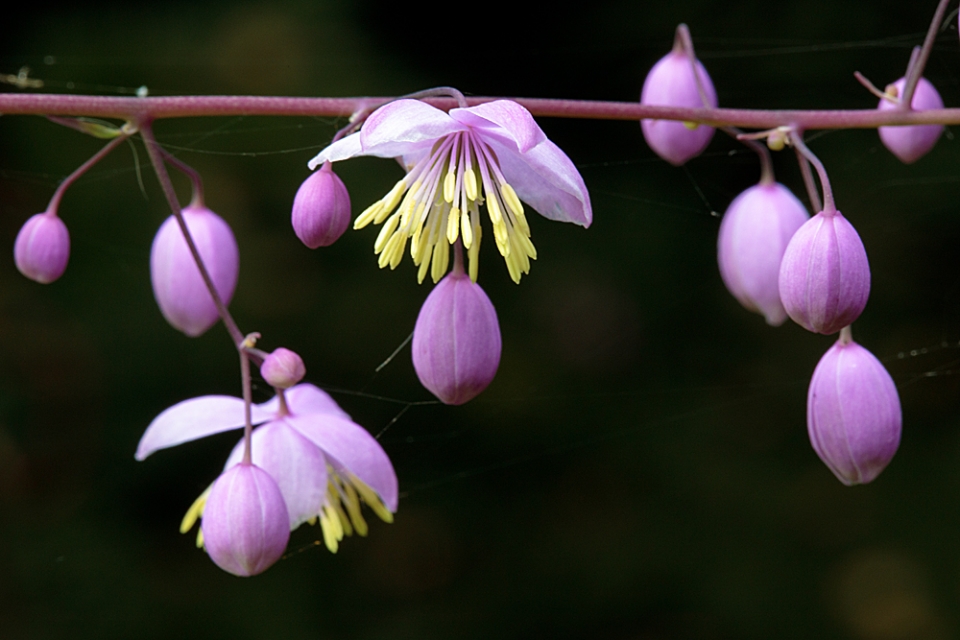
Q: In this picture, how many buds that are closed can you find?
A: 11